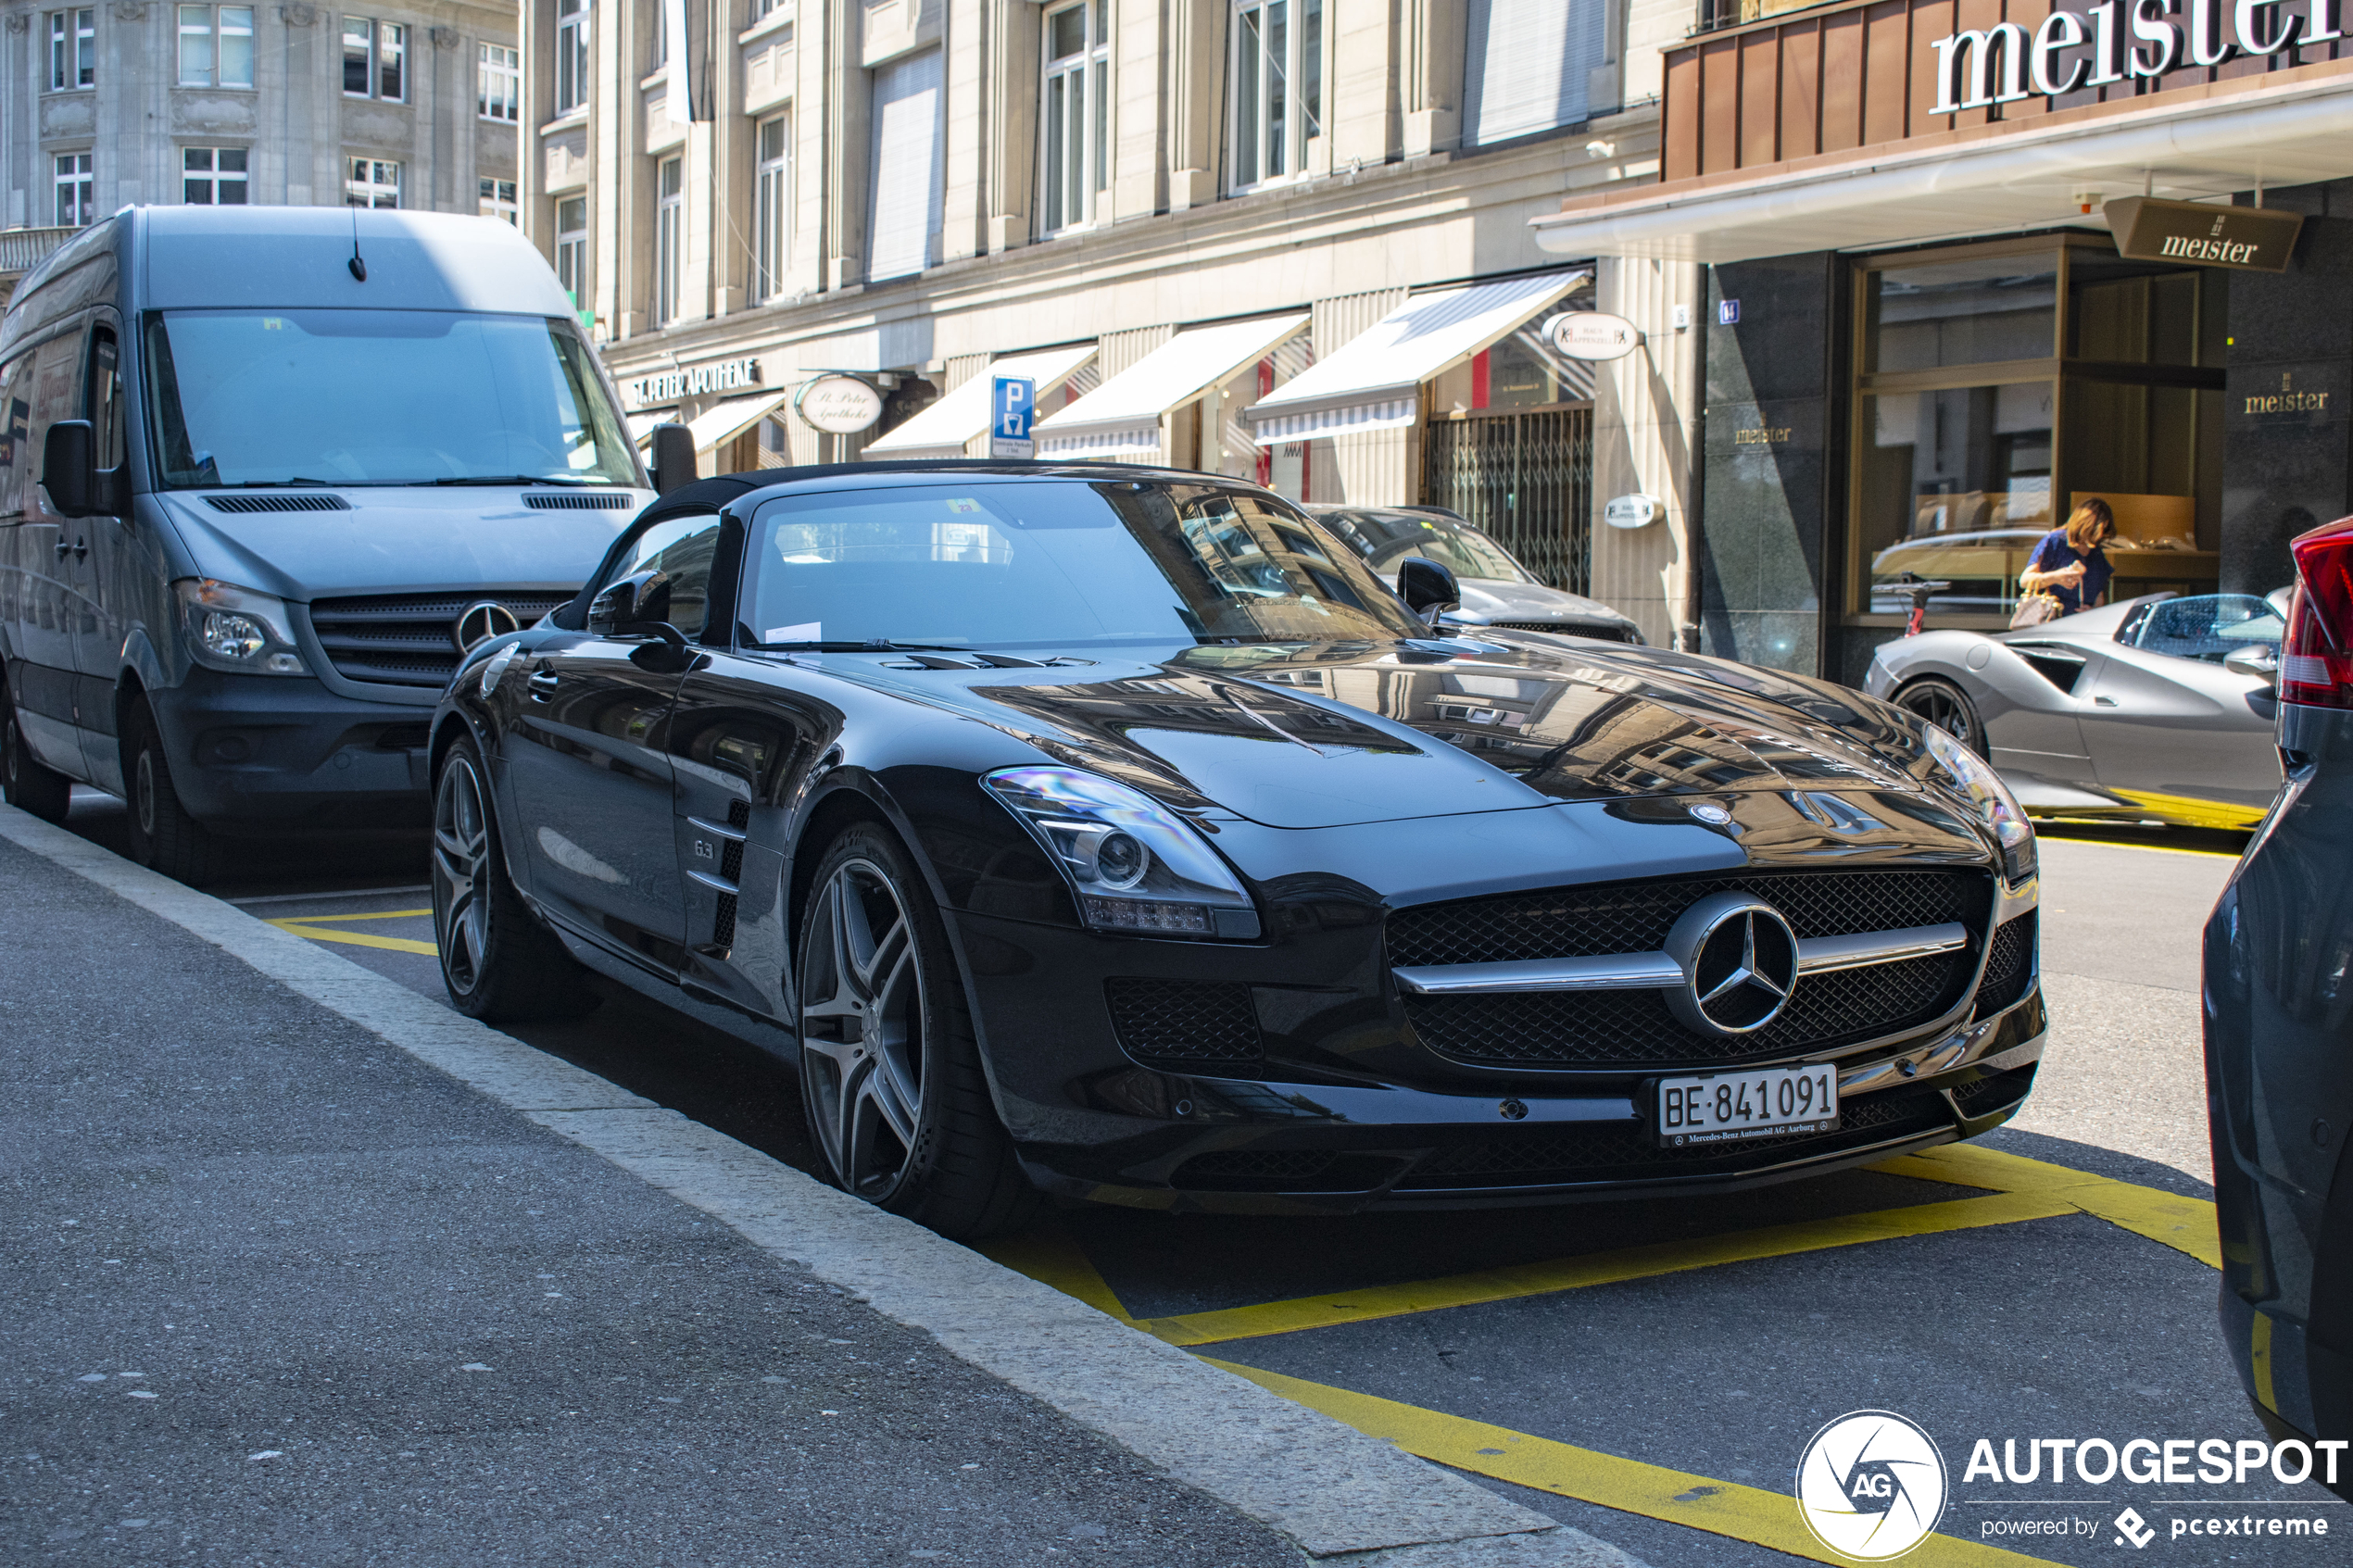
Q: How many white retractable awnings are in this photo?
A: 5